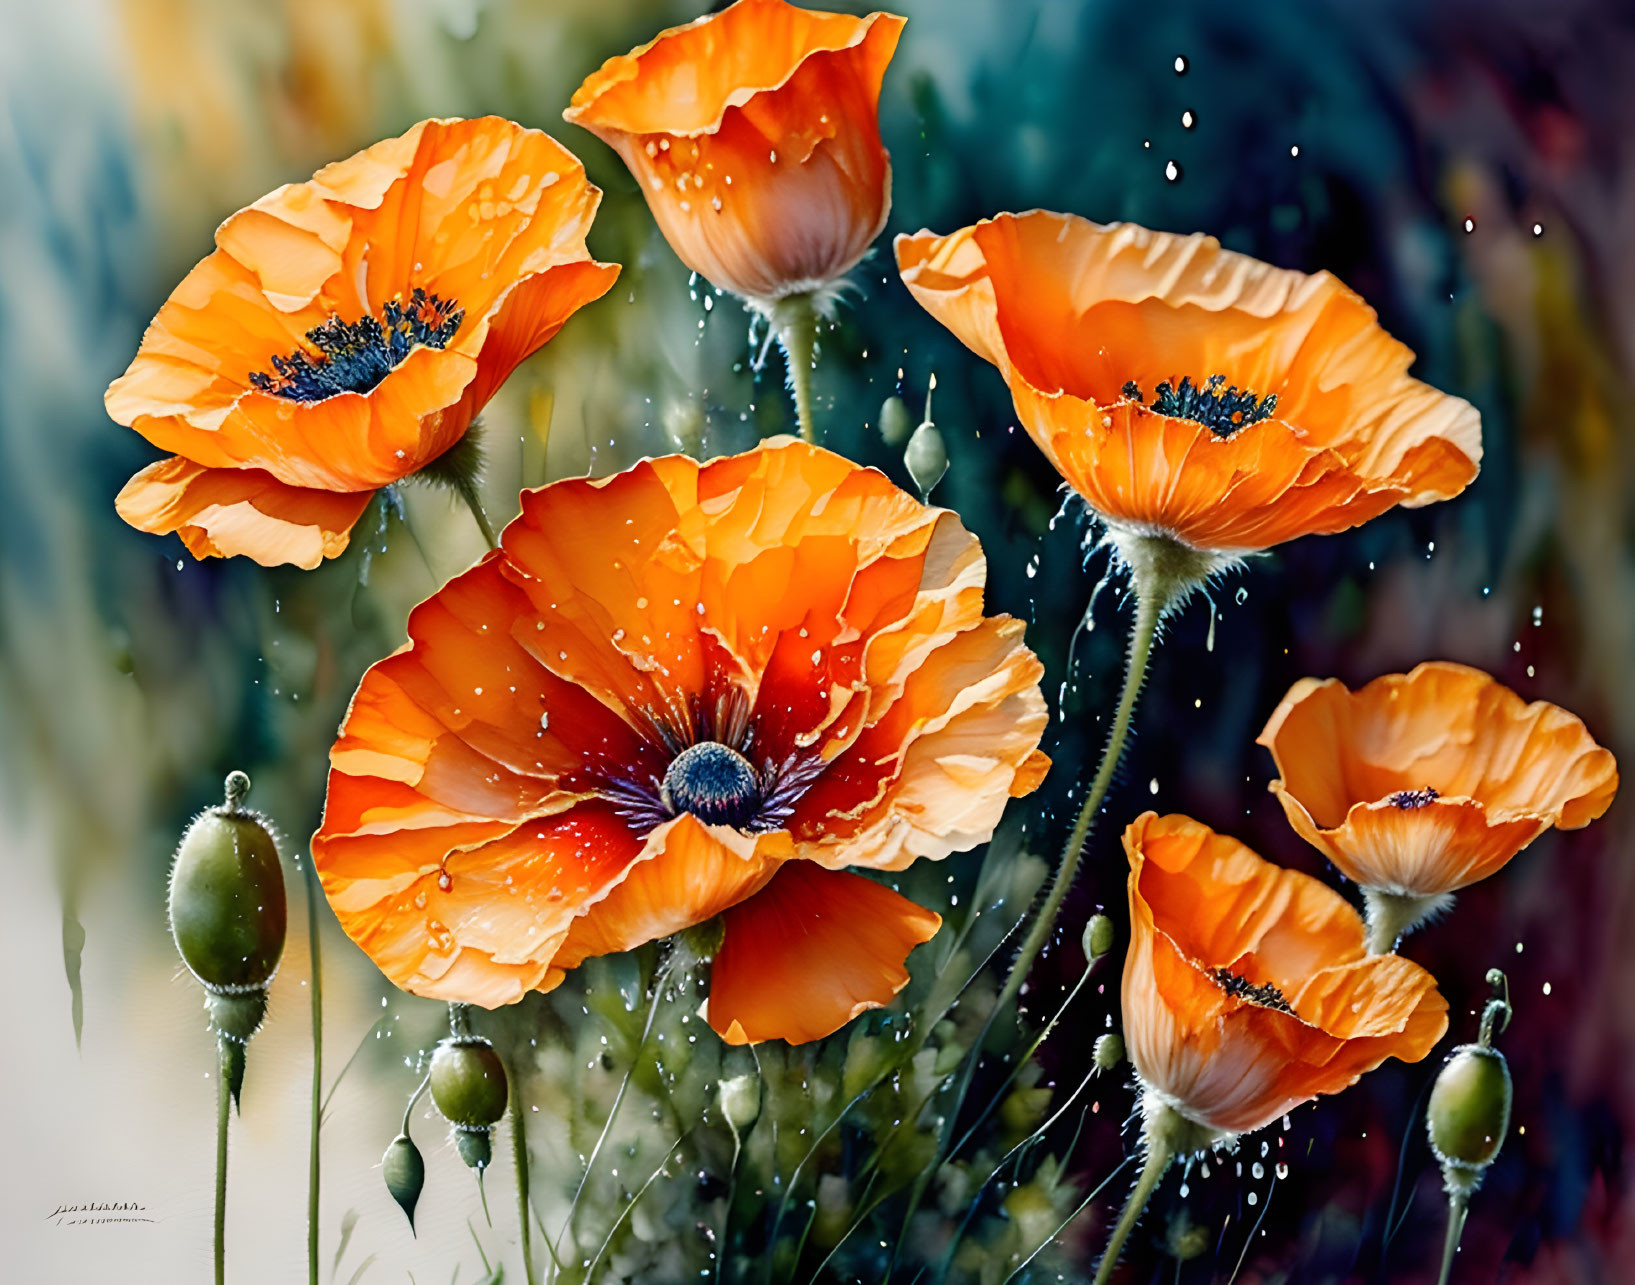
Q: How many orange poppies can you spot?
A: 6